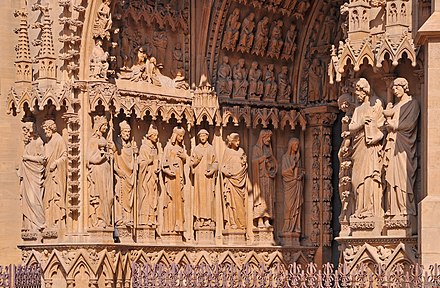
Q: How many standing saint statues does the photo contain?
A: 12